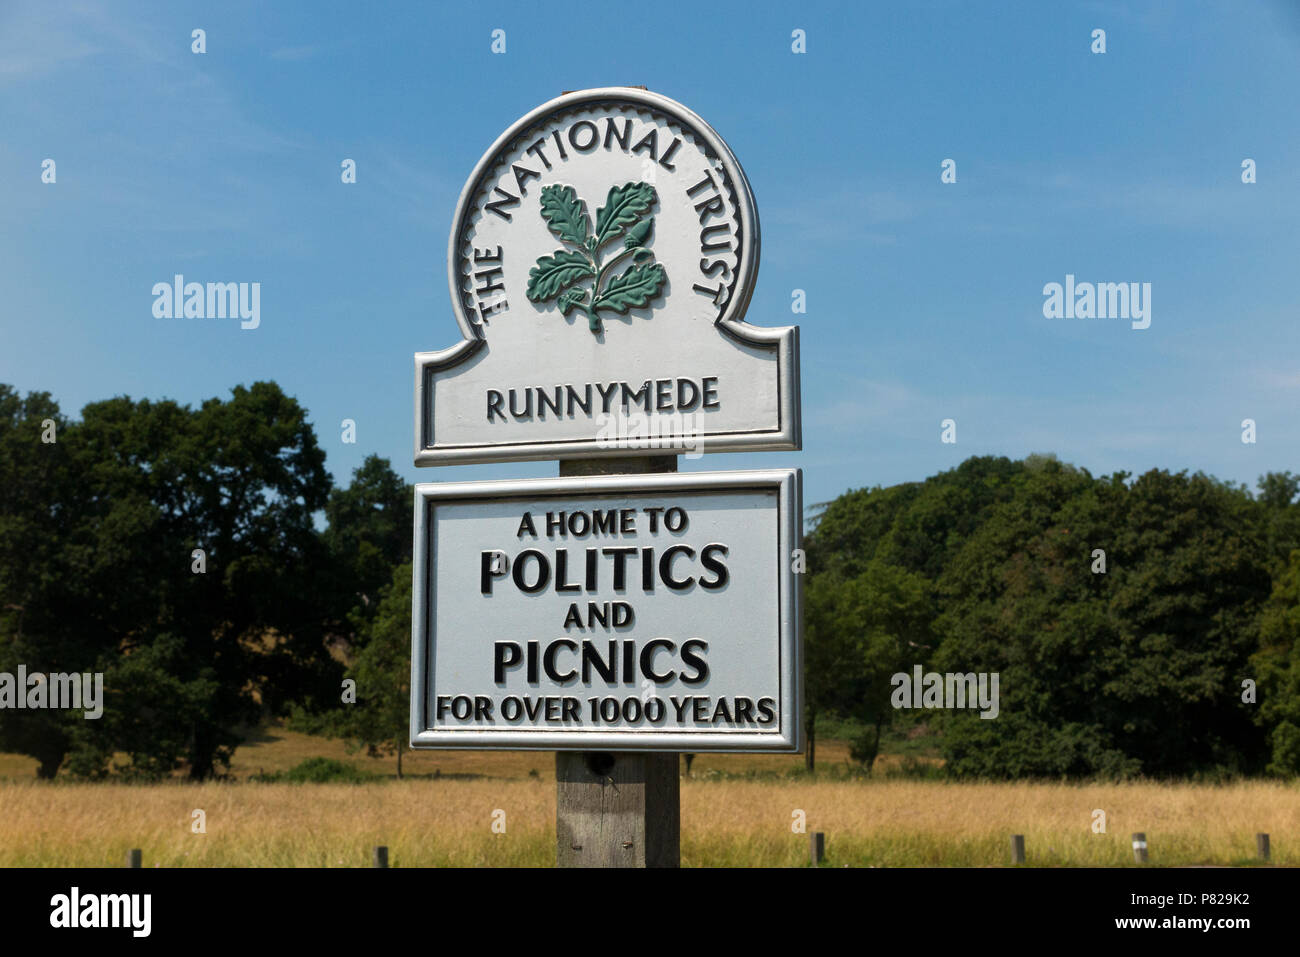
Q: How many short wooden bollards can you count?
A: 6